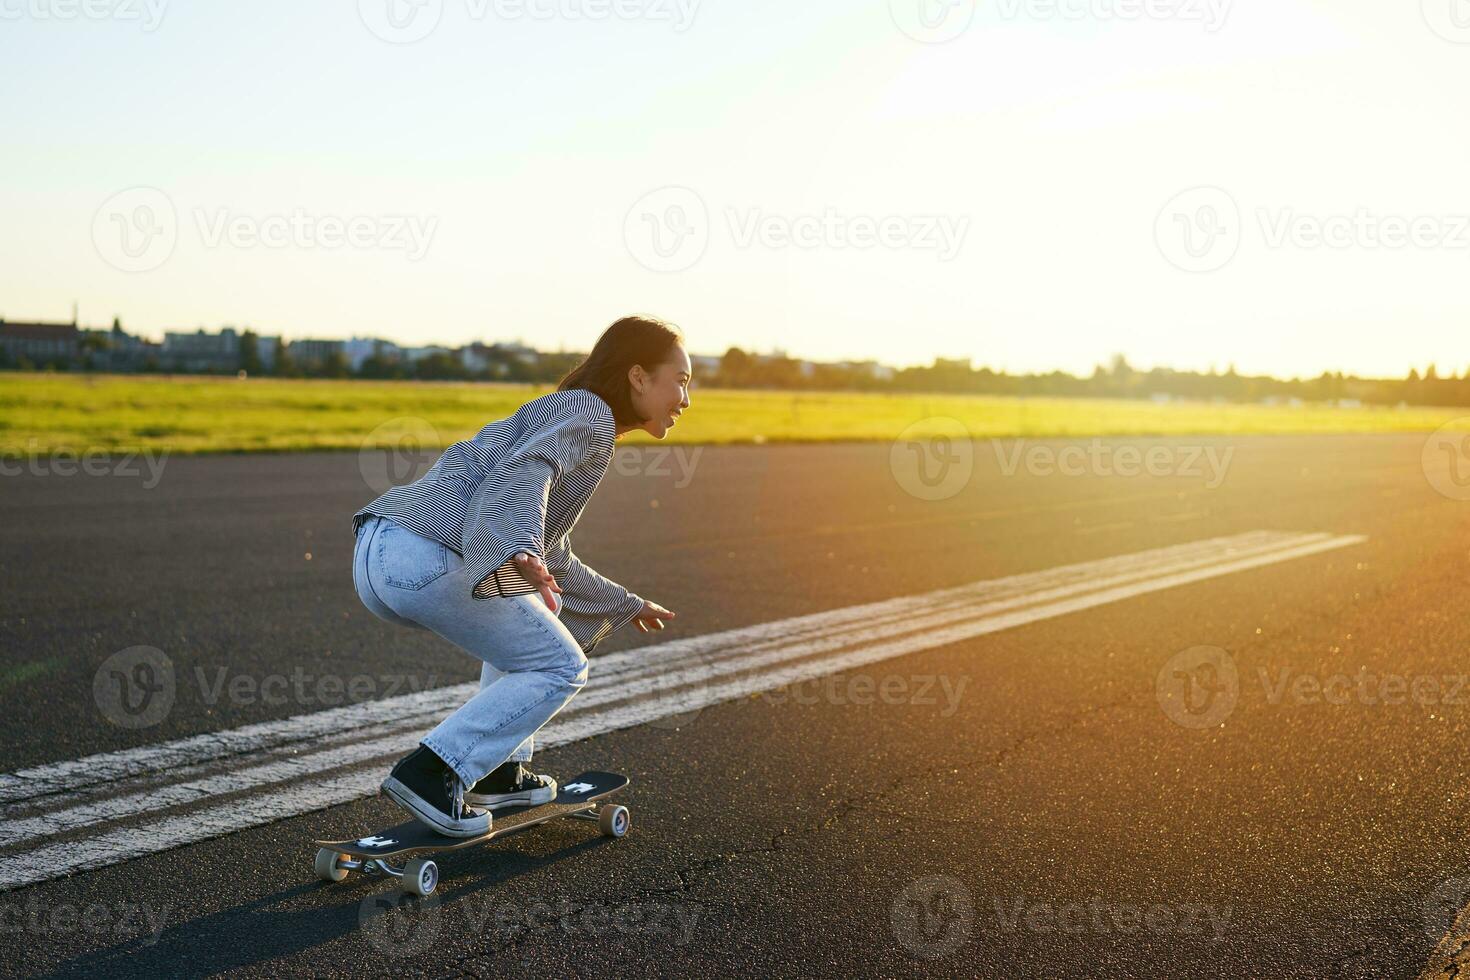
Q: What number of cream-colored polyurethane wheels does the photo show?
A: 3